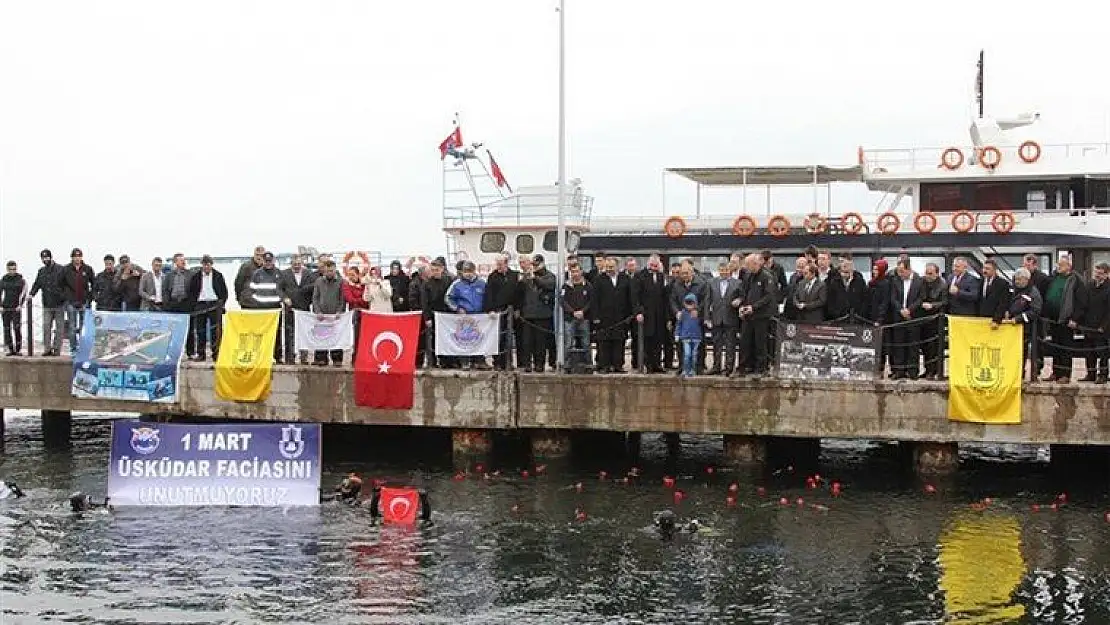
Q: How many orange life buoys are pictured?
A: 14